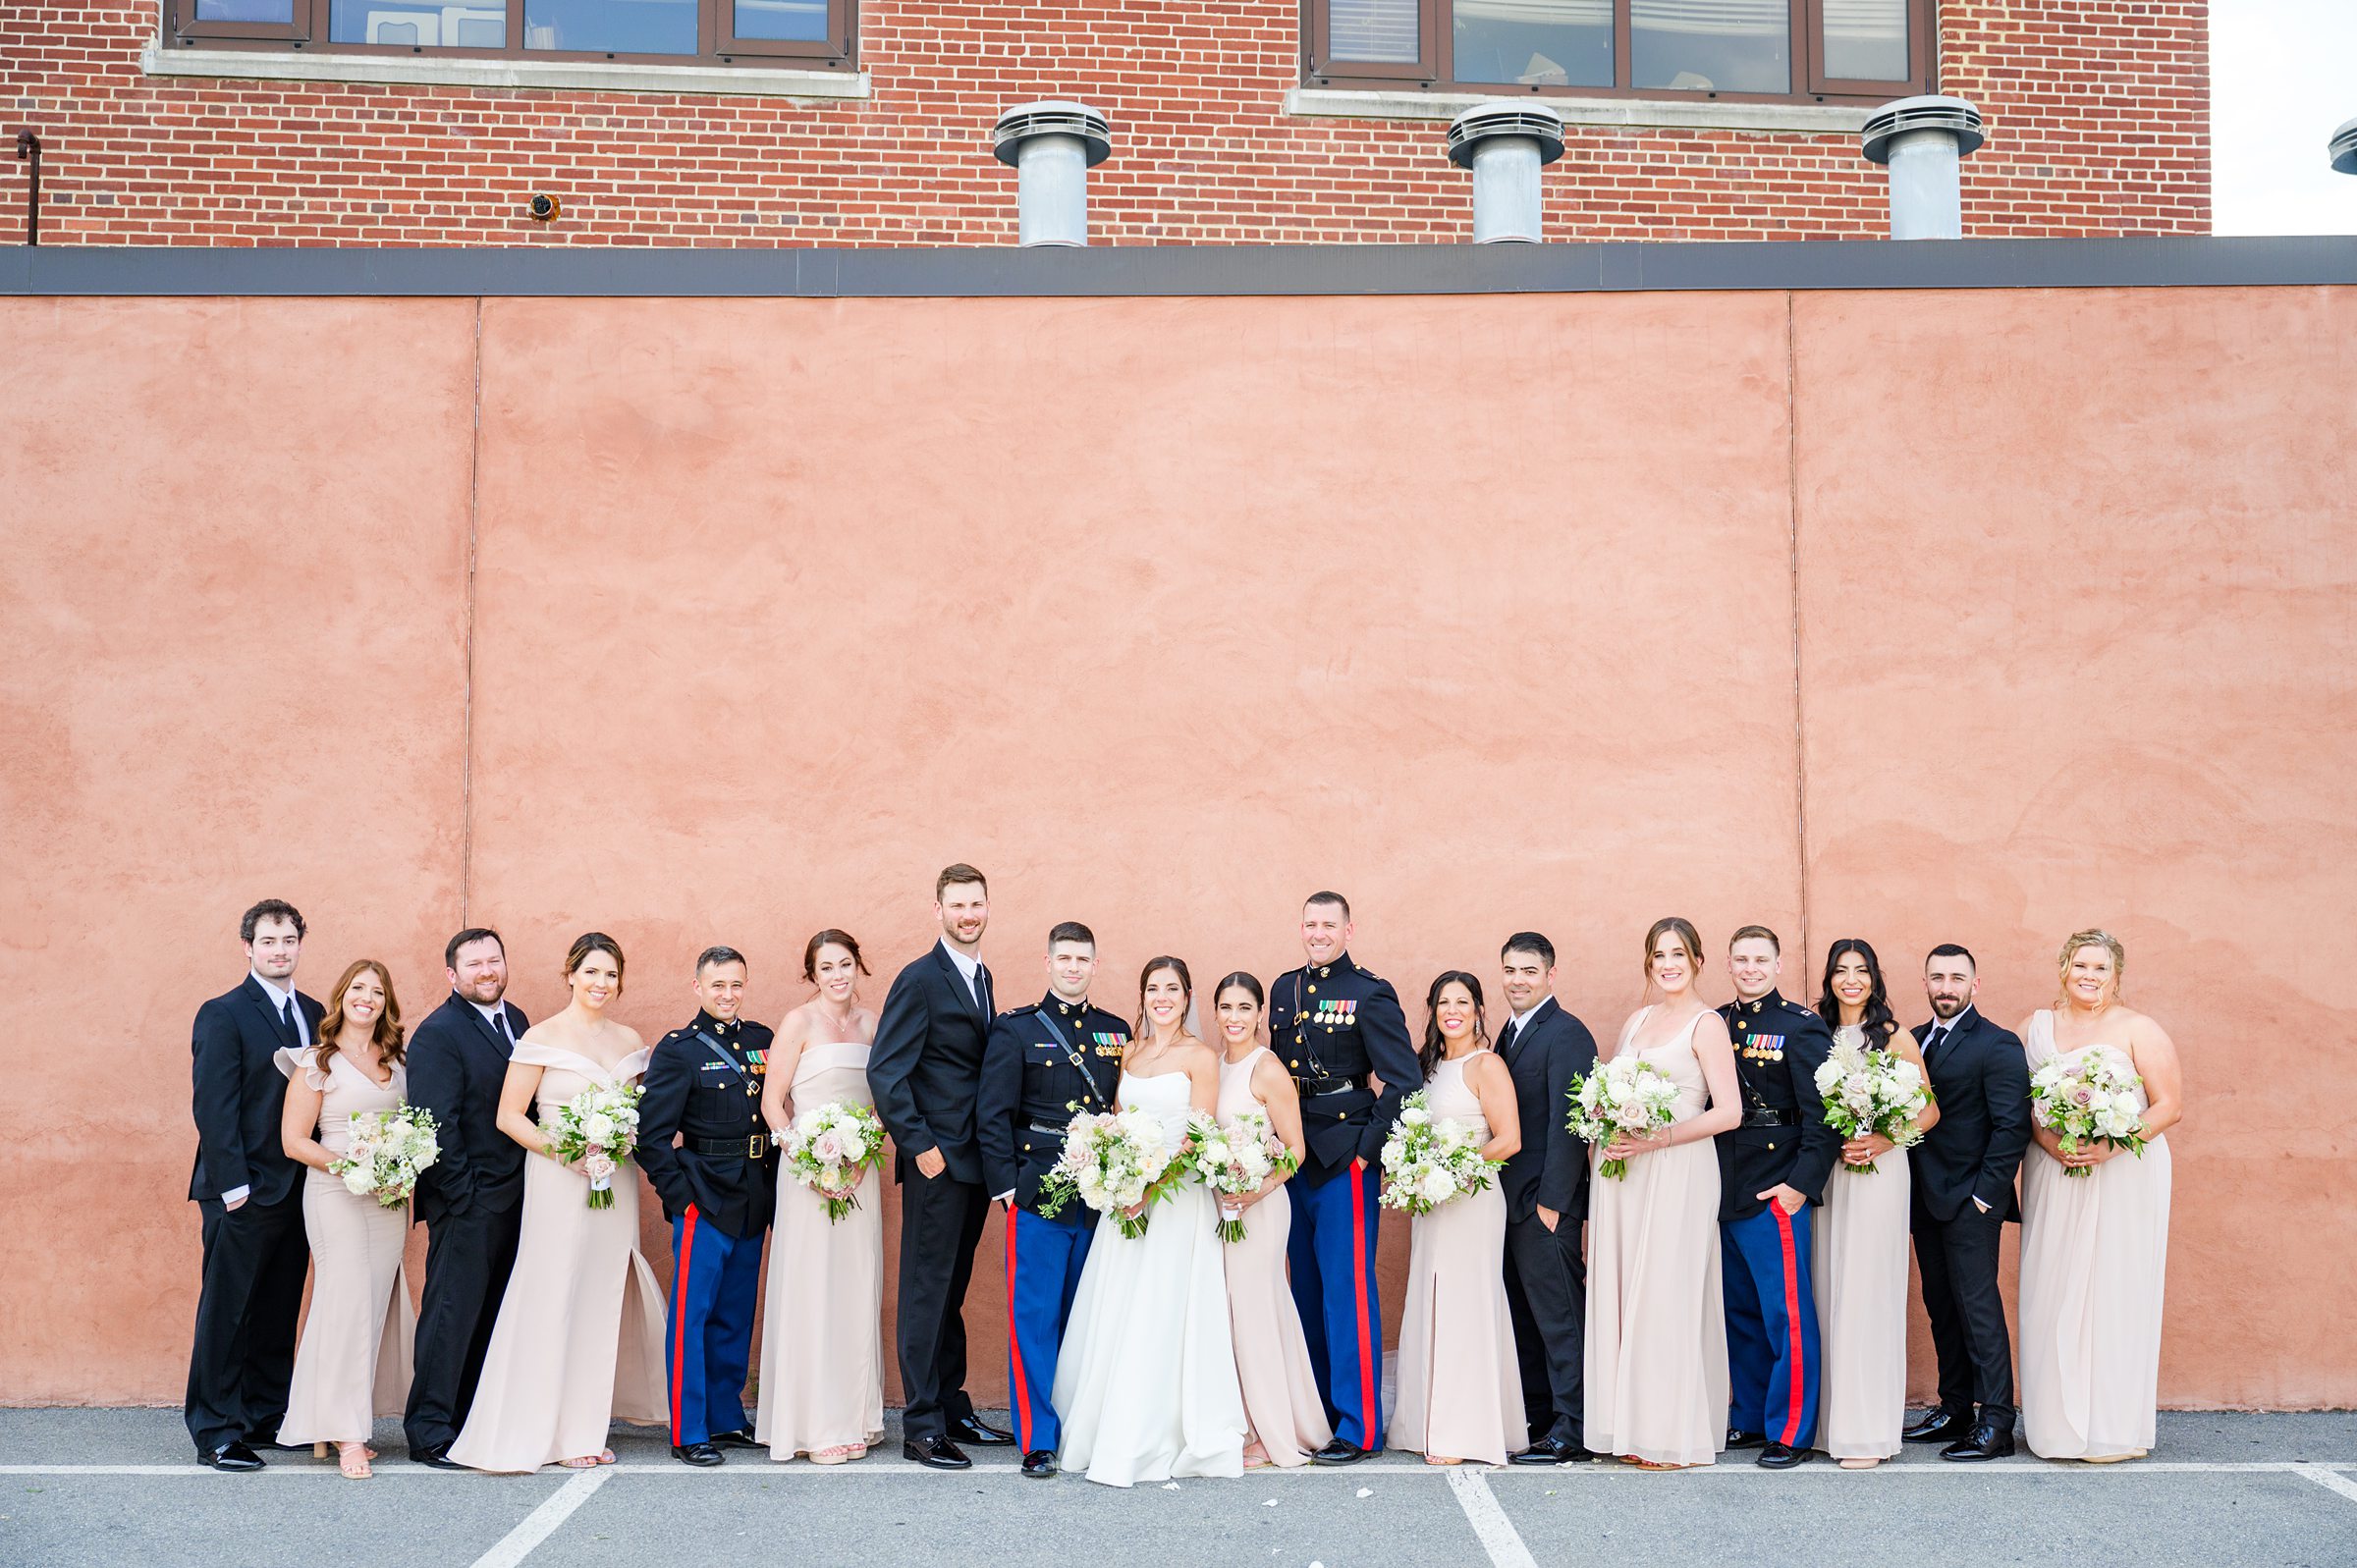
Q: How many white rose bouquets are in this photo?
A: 9